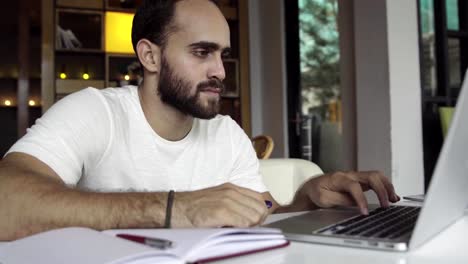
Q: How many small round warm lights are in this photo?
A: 5